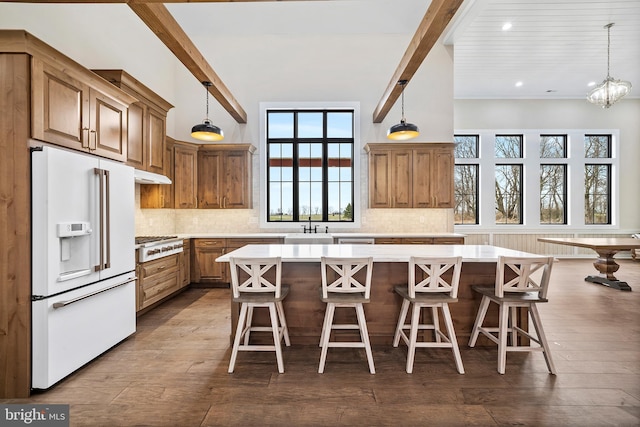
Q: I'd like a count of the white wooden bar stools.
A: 4